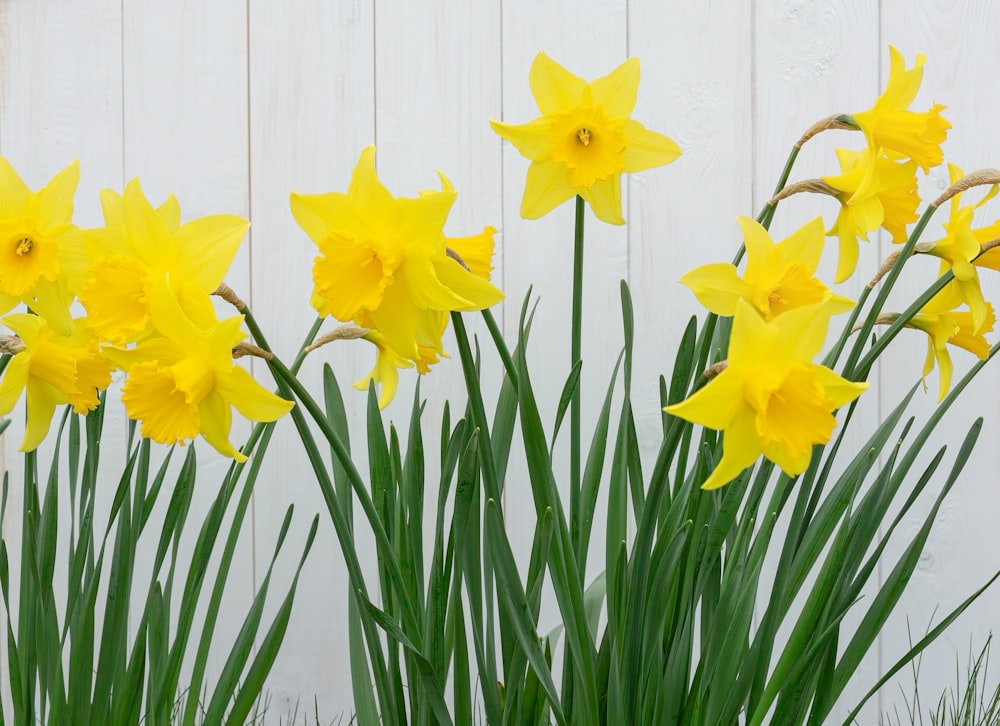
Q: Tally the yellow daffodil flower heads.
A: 14